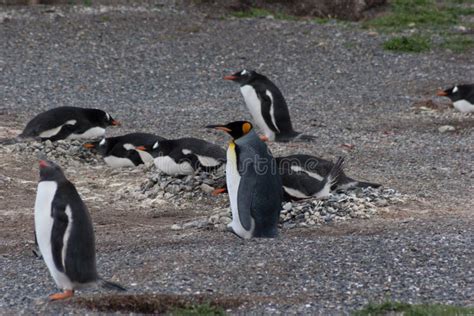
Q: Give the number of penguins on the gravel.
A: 8